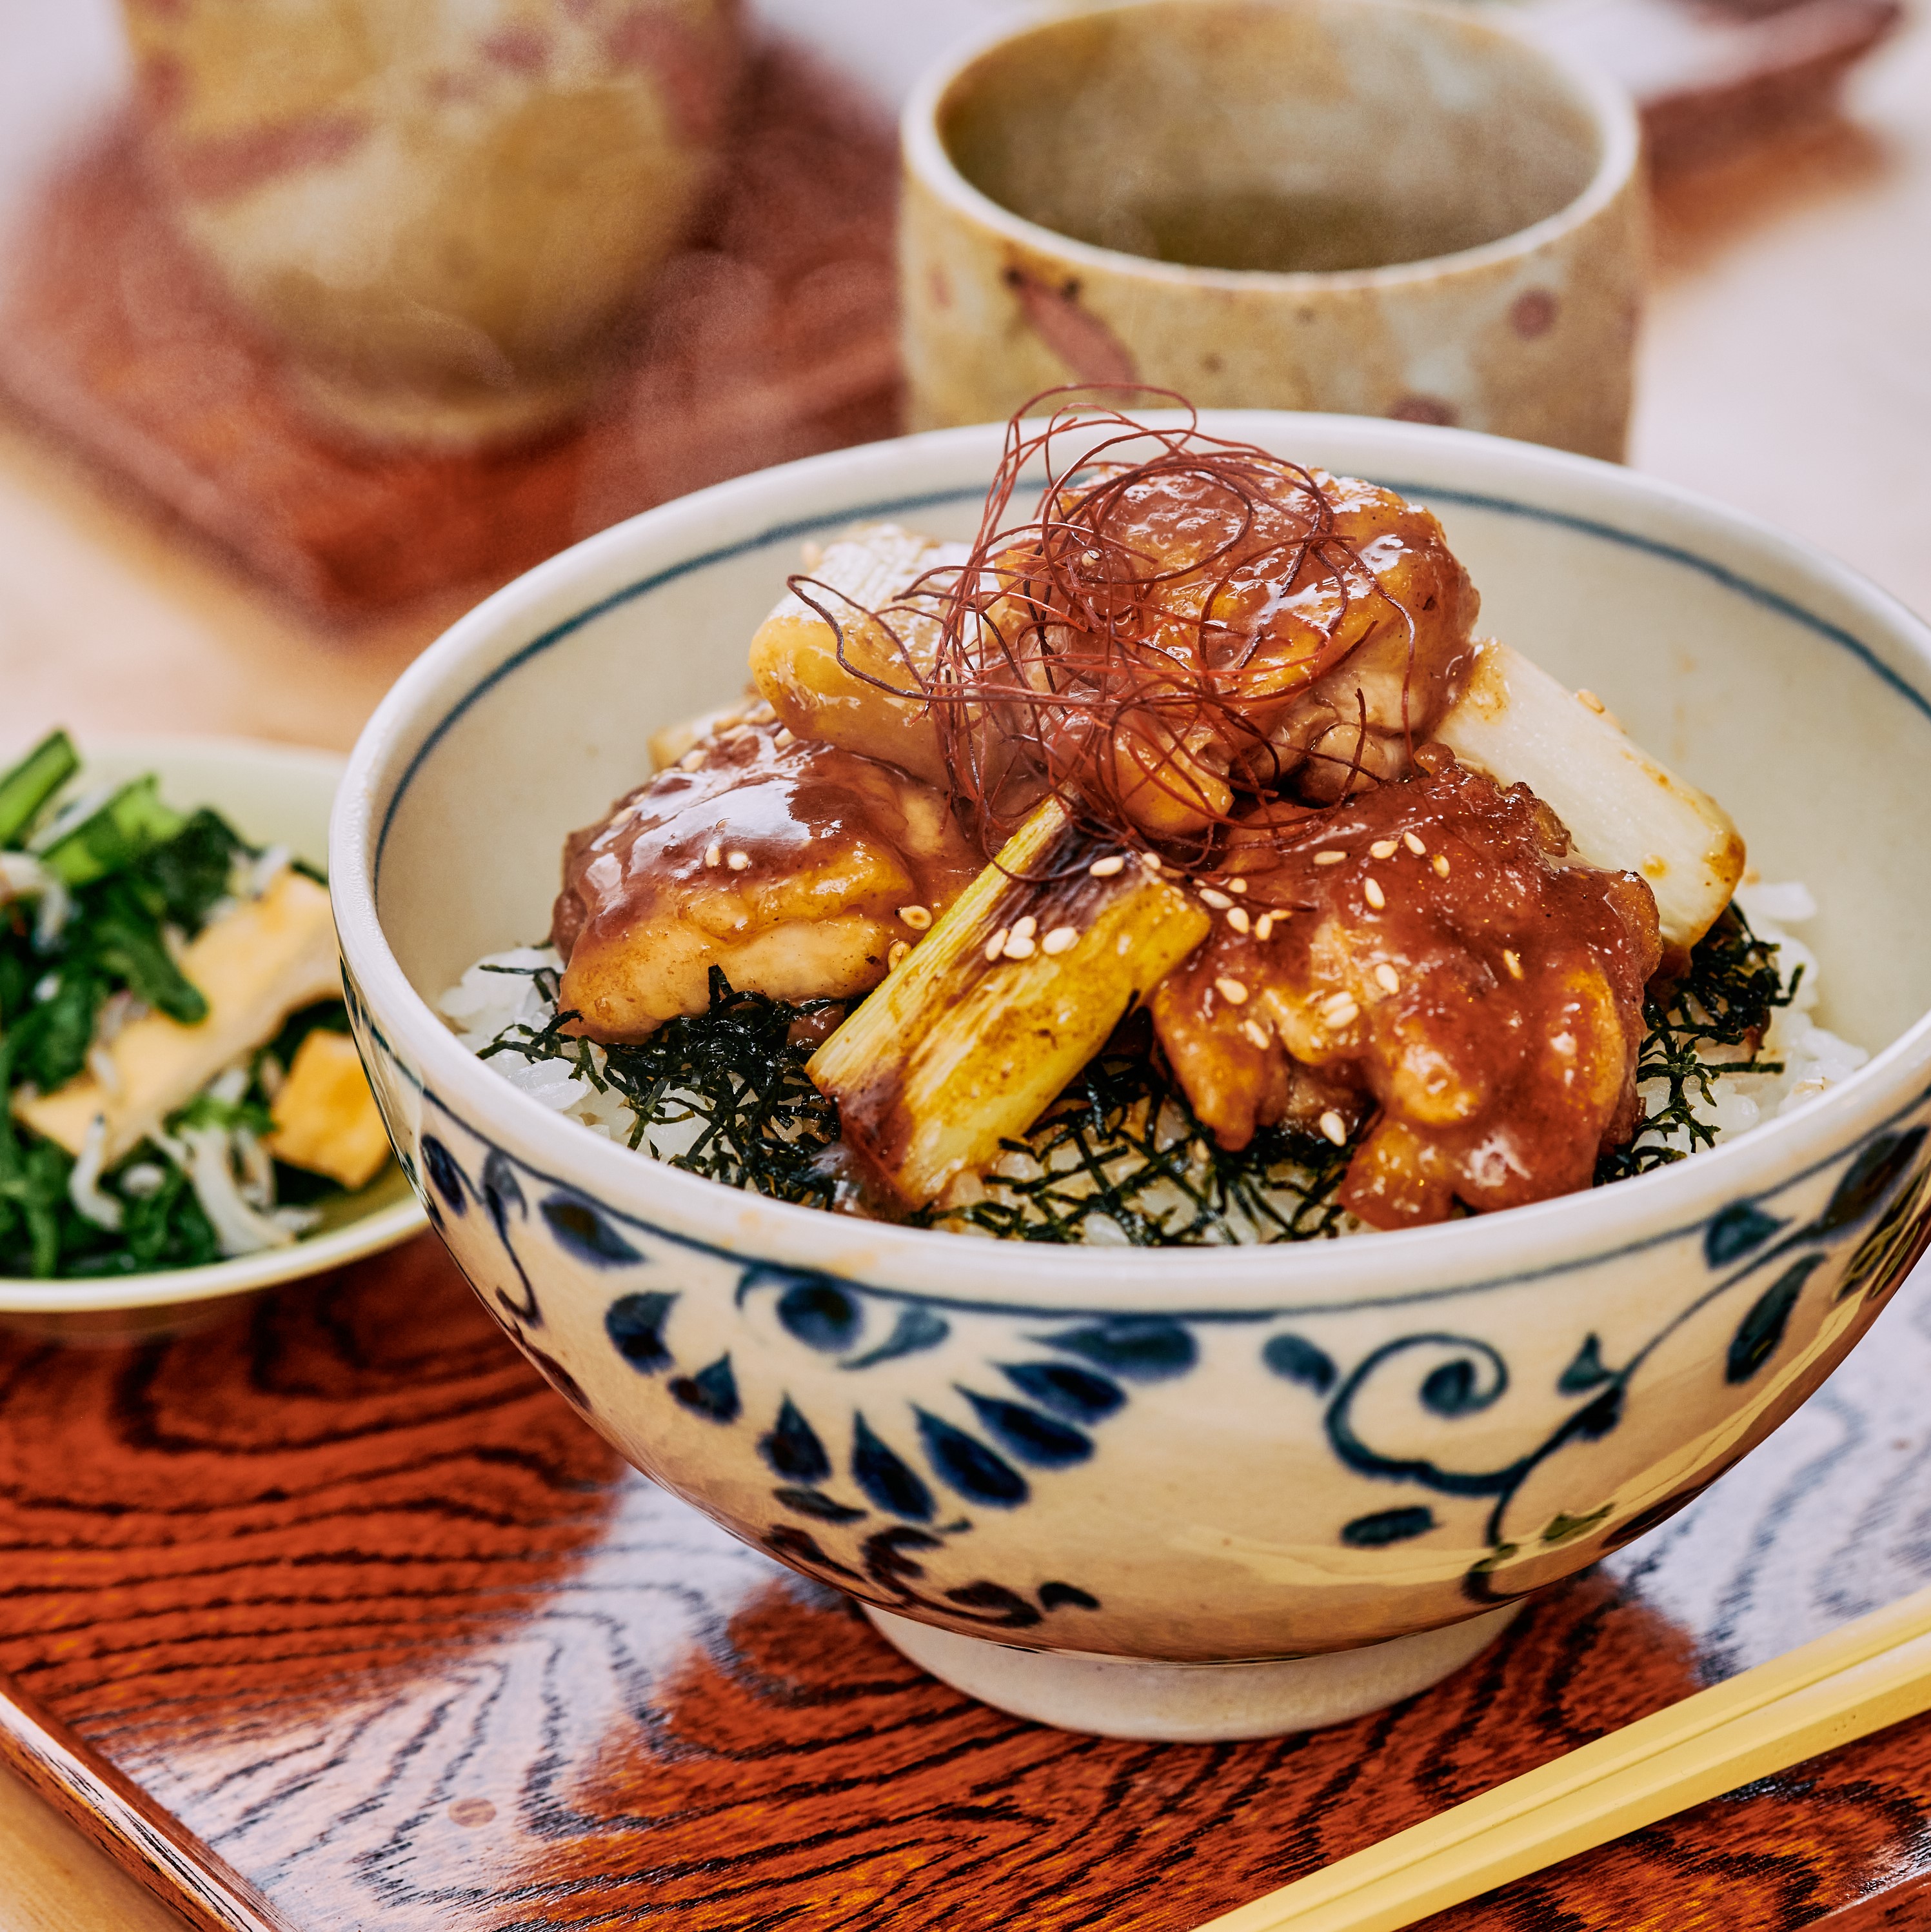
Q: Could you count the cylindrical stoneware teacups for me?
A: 2